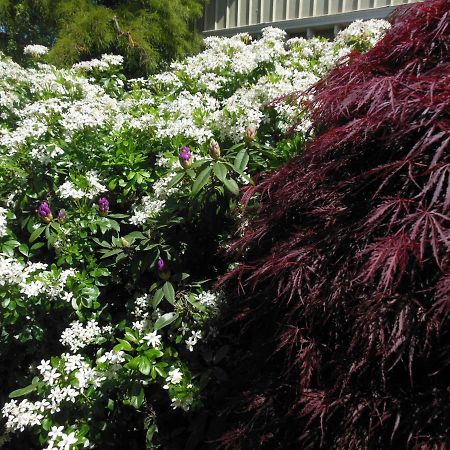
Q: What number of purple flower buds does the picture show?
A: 5